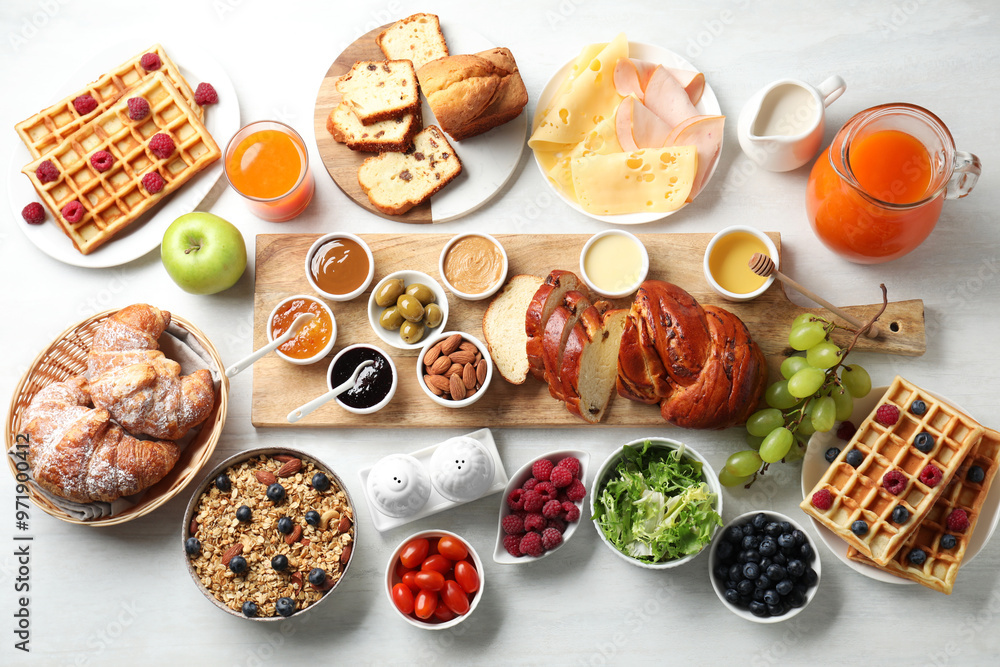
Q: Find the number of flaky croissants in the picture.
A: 2